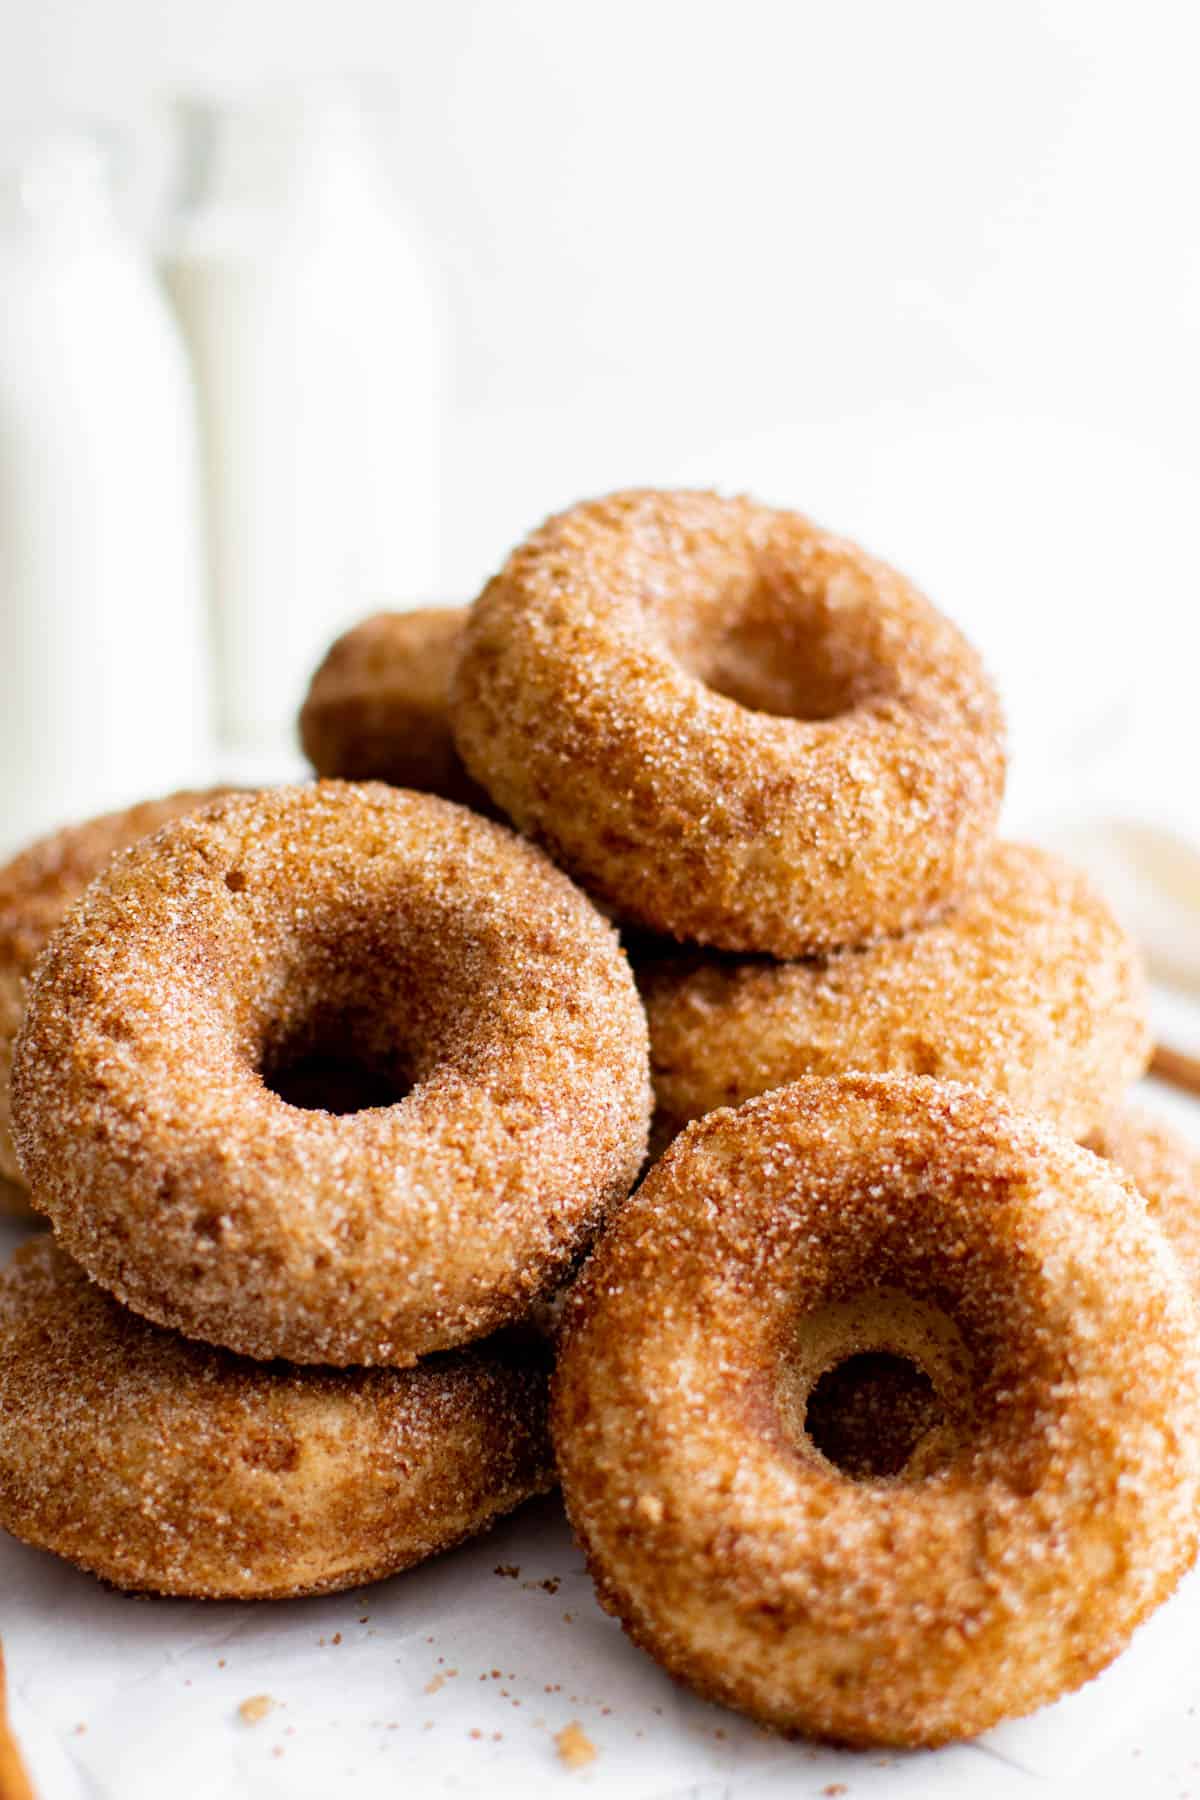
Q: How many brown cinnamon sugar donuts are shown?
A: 8